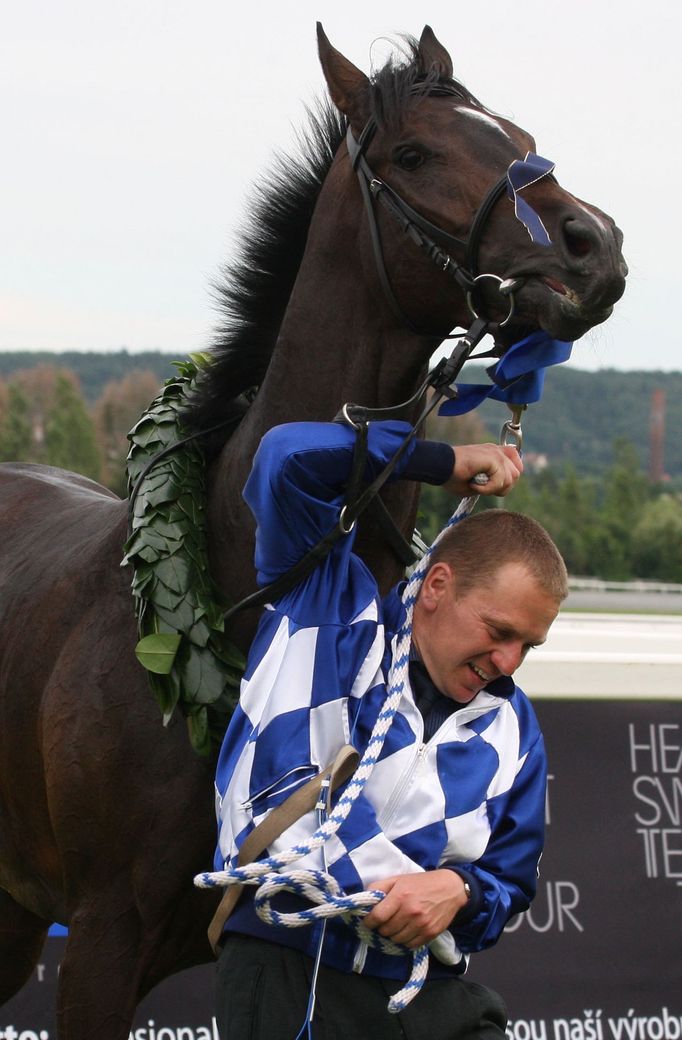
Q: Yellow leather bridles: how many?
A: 0